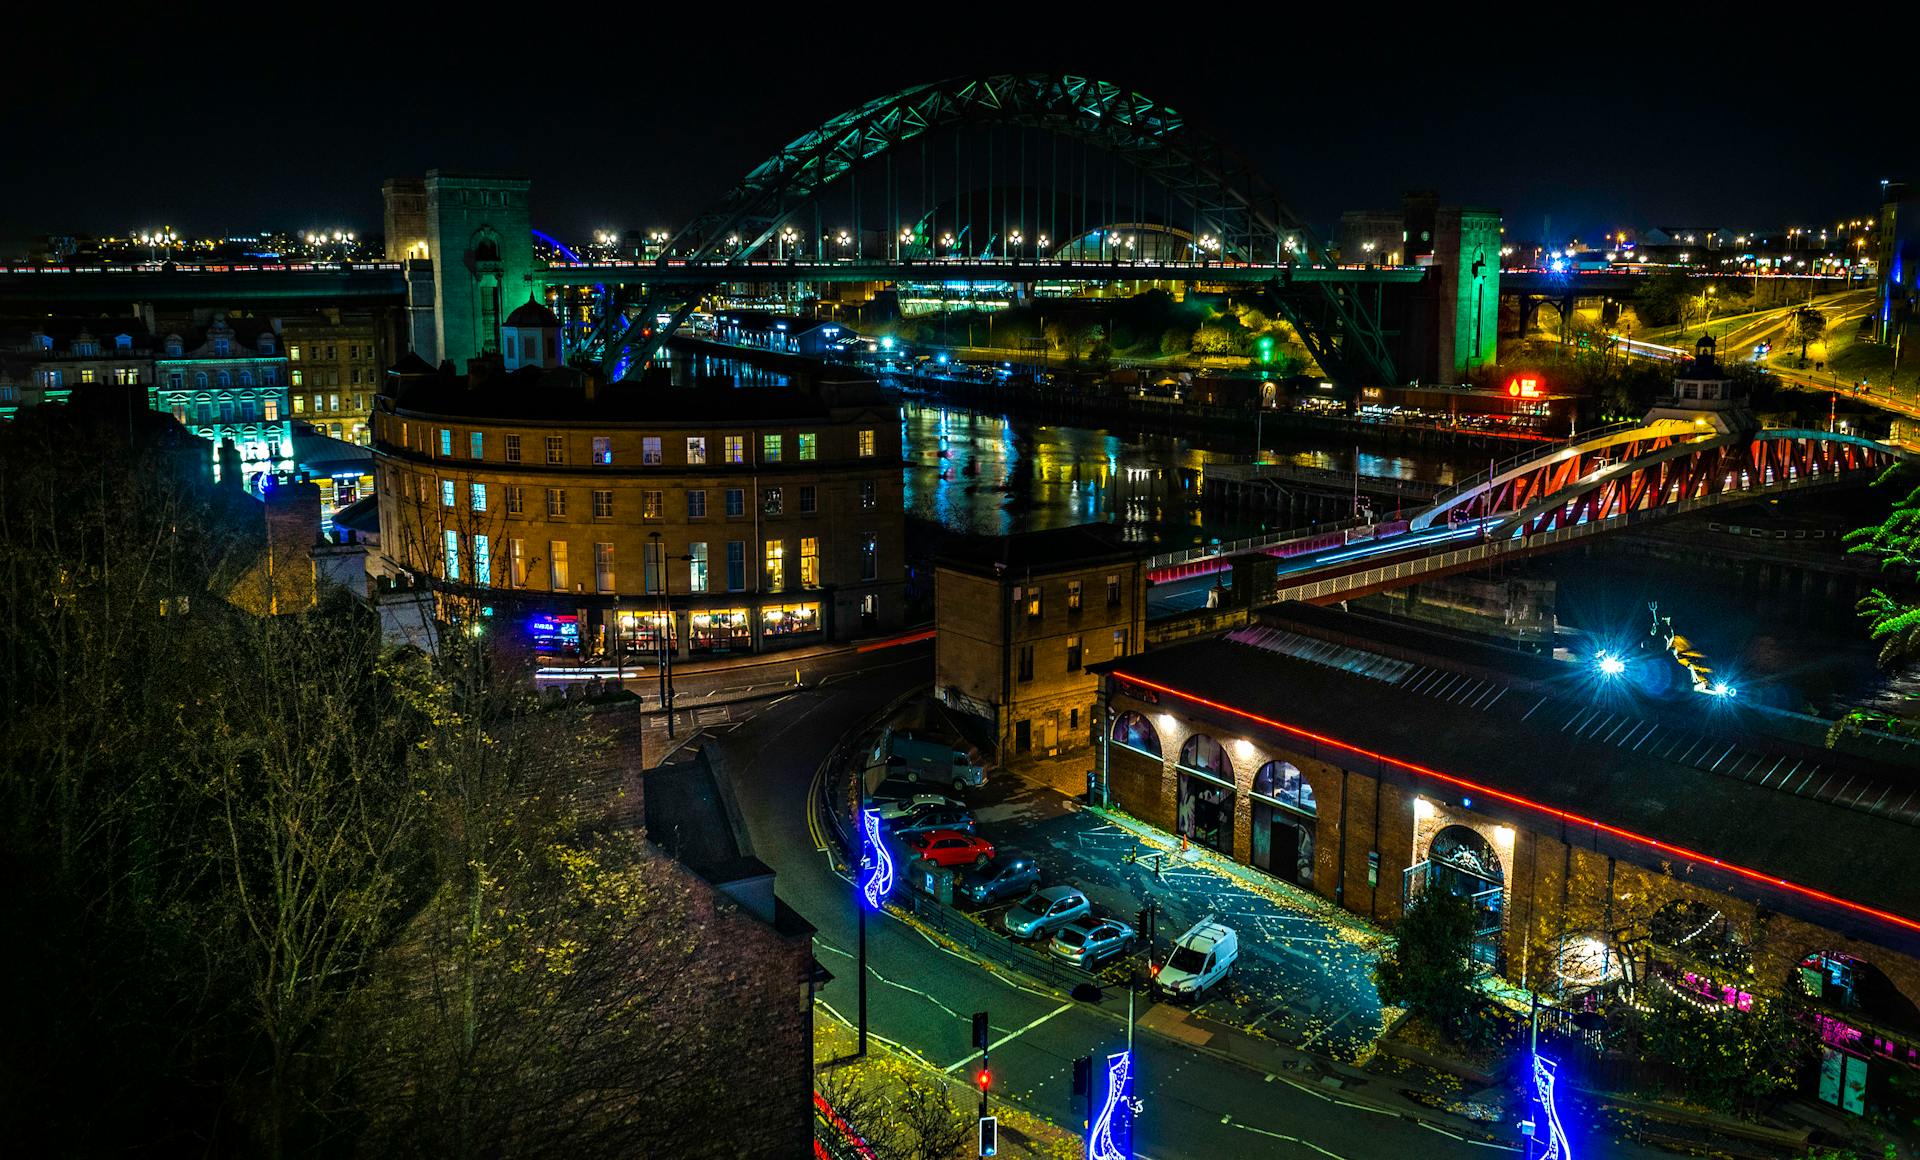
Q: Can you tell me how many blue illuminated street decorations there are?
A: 3